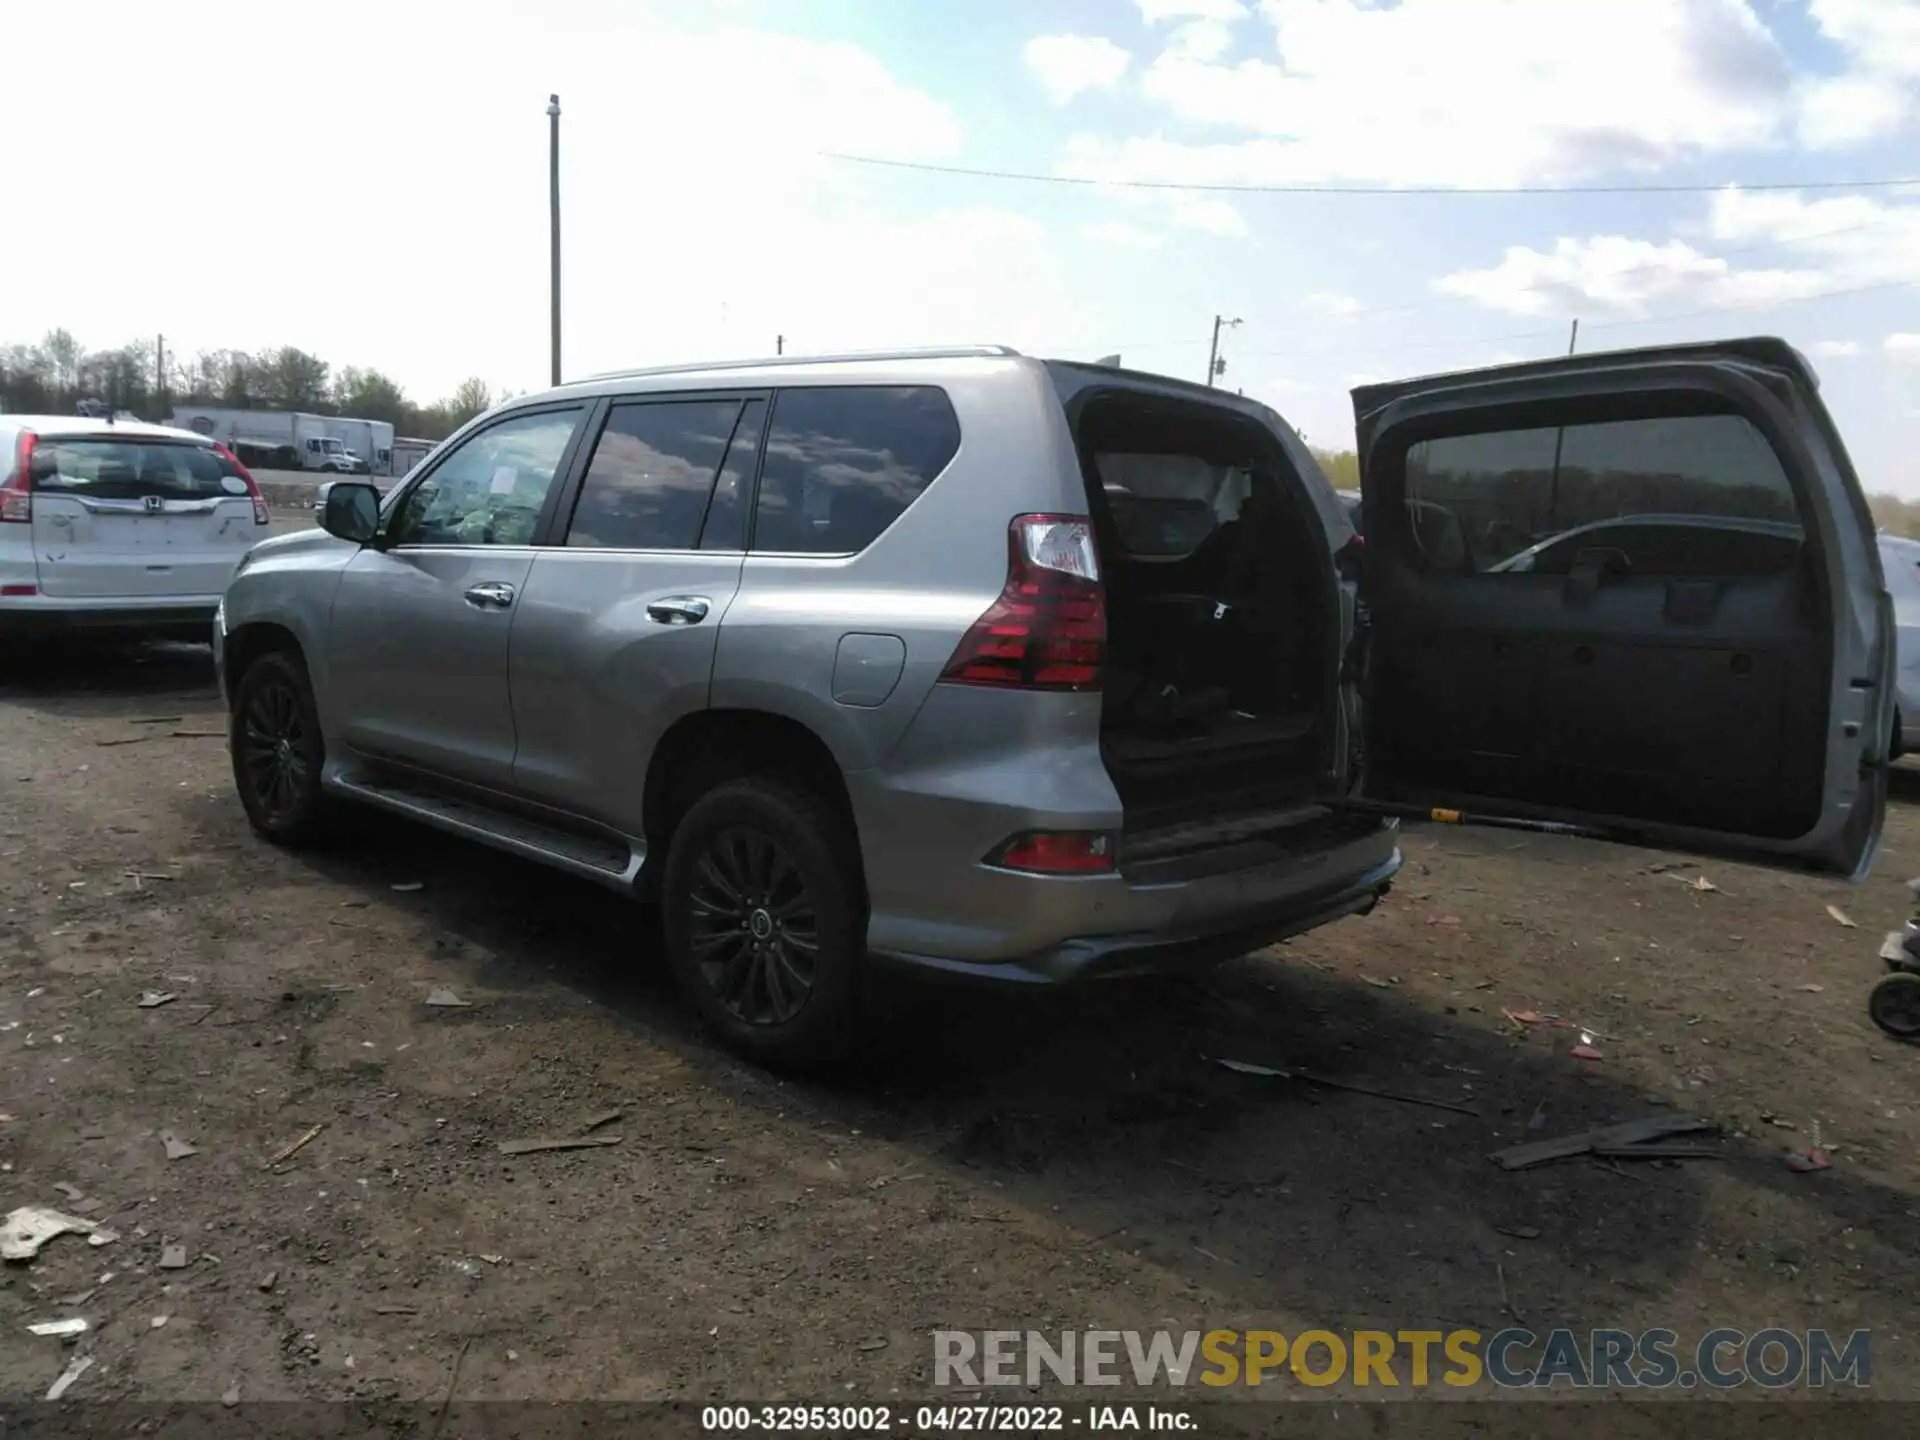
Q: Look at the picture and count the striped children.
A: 0